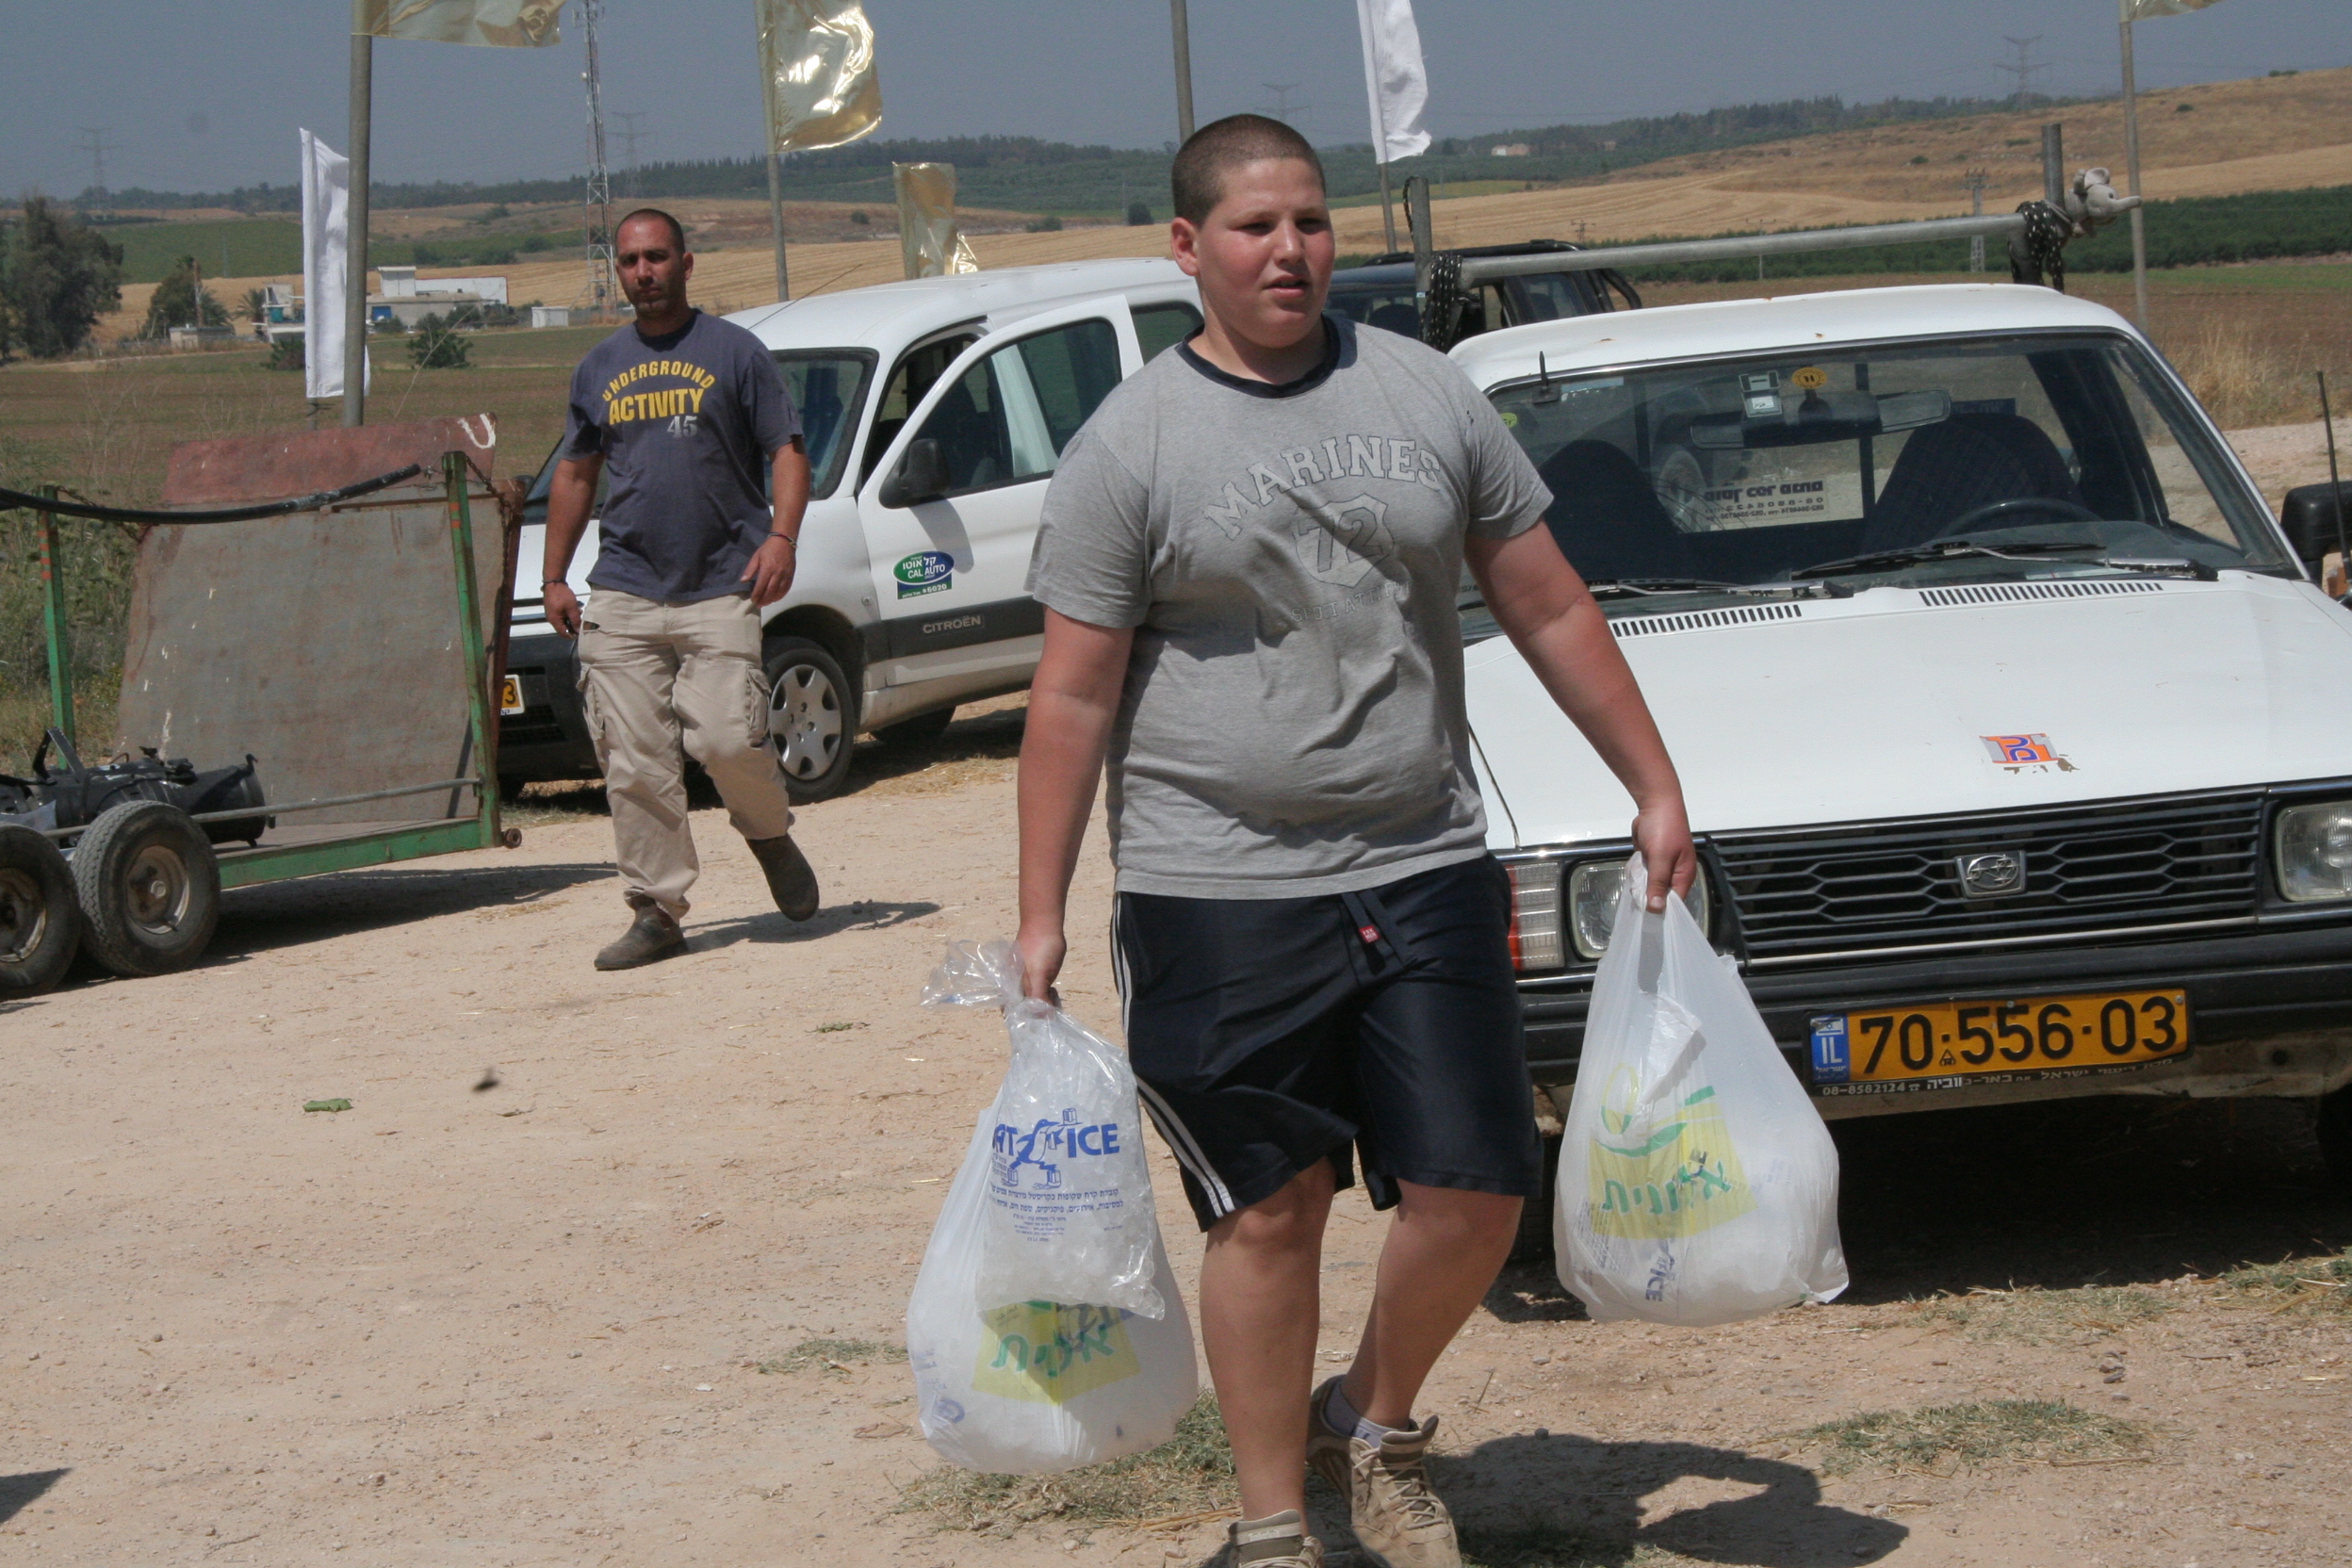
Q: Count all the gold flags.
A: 4